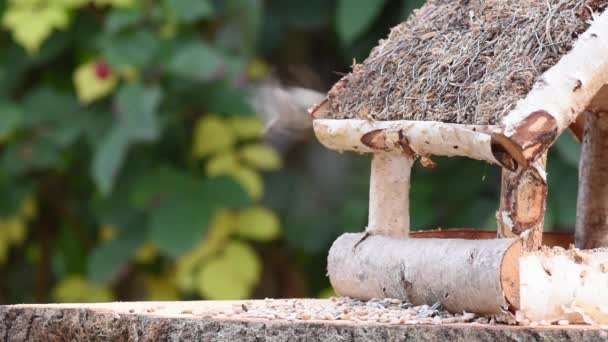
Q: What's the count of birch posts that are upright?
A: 3